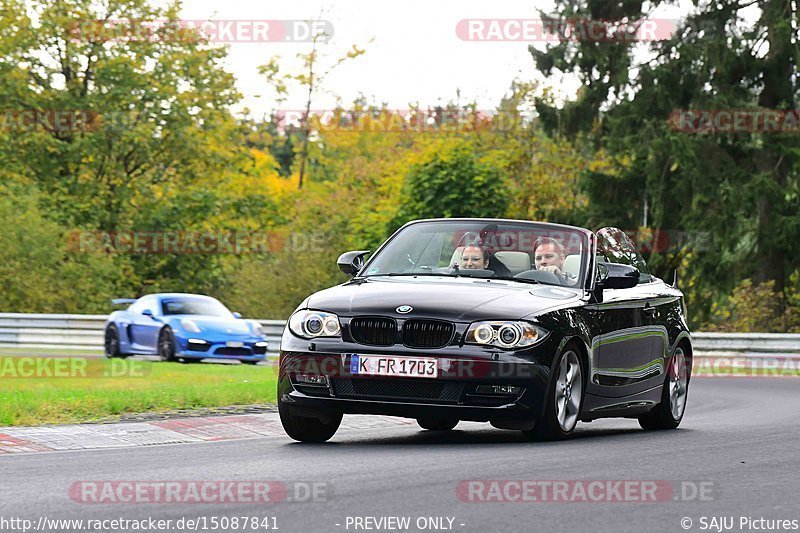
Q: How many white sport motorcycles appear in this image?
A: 0